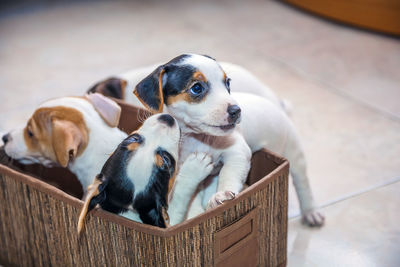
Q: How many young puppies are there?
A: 4